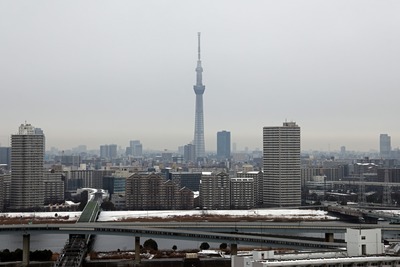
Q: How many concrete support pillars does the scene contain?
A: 4